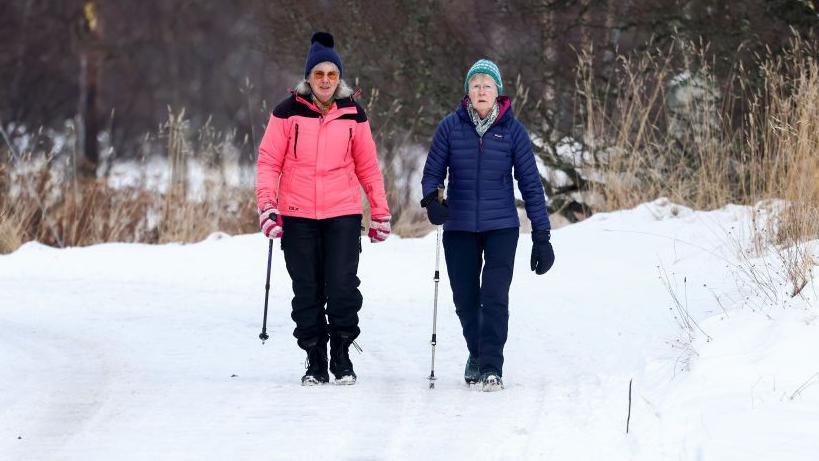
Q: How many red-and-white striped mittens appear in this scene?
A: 2